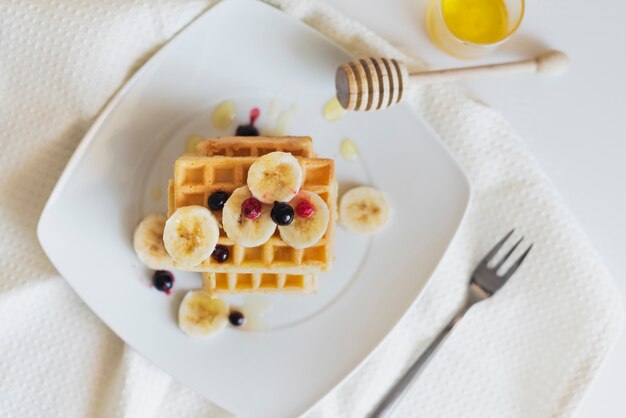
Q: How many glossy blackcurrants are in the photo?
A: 6